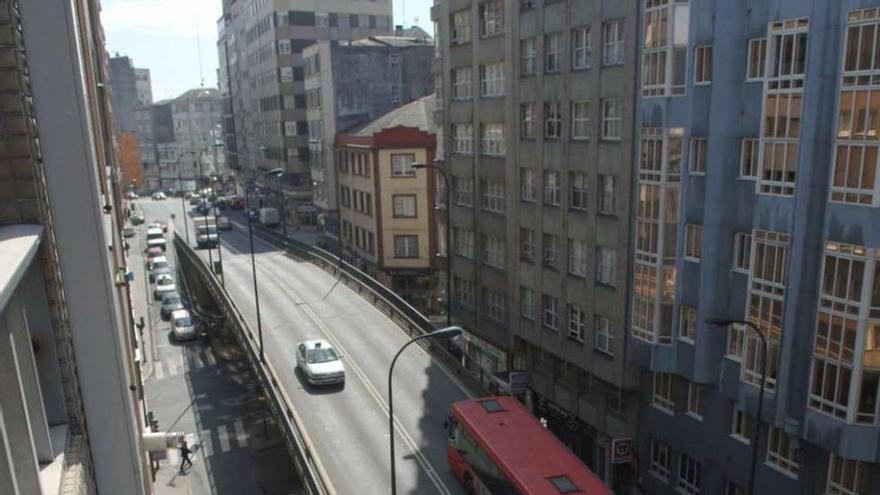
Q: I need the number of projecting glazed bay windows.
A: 6